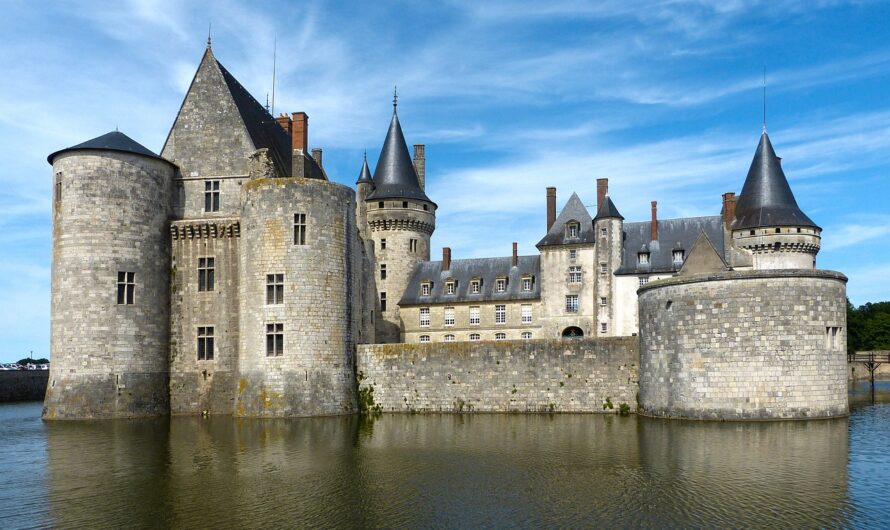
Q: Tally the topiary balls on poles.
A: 0